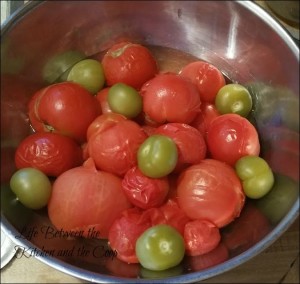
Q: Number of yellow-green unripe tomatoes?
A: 7